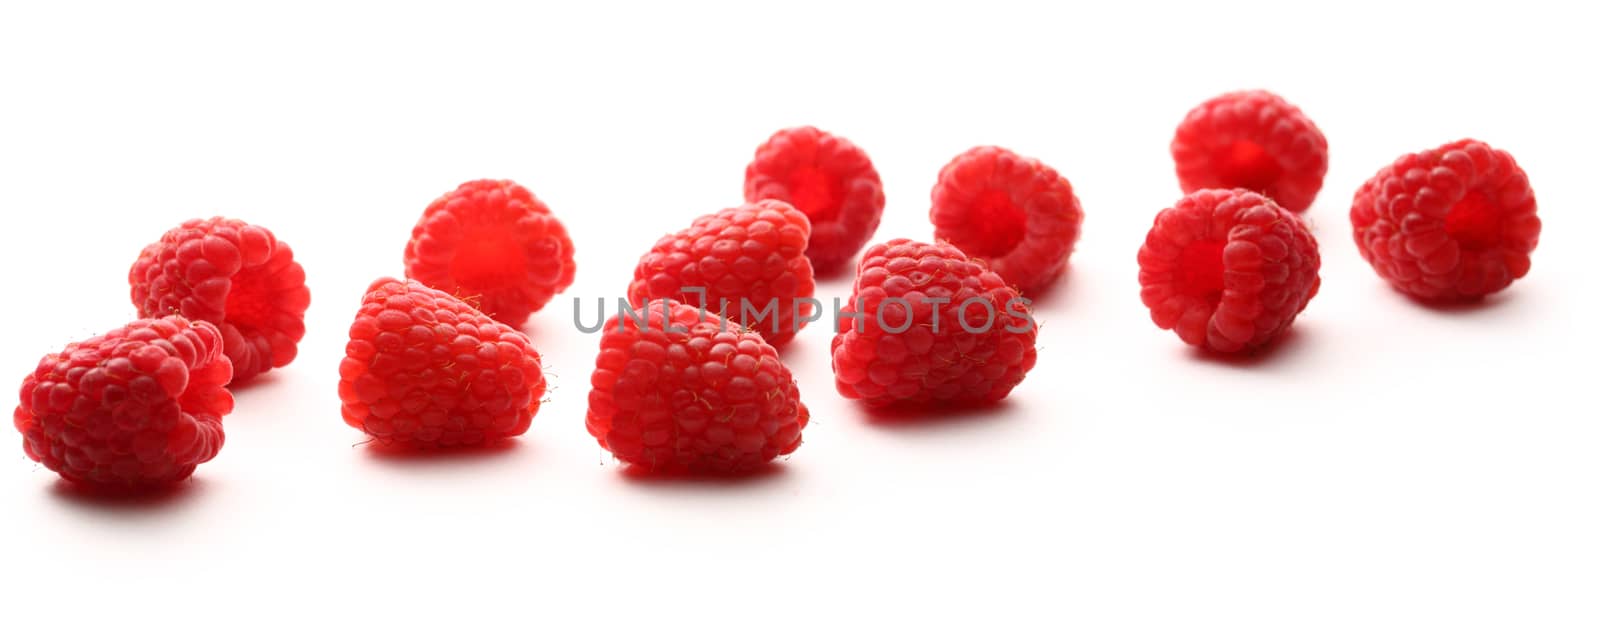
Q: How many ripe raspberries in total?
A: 12